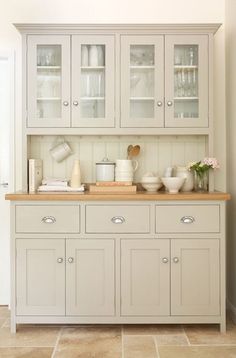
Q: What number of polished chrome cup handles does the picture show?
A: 3